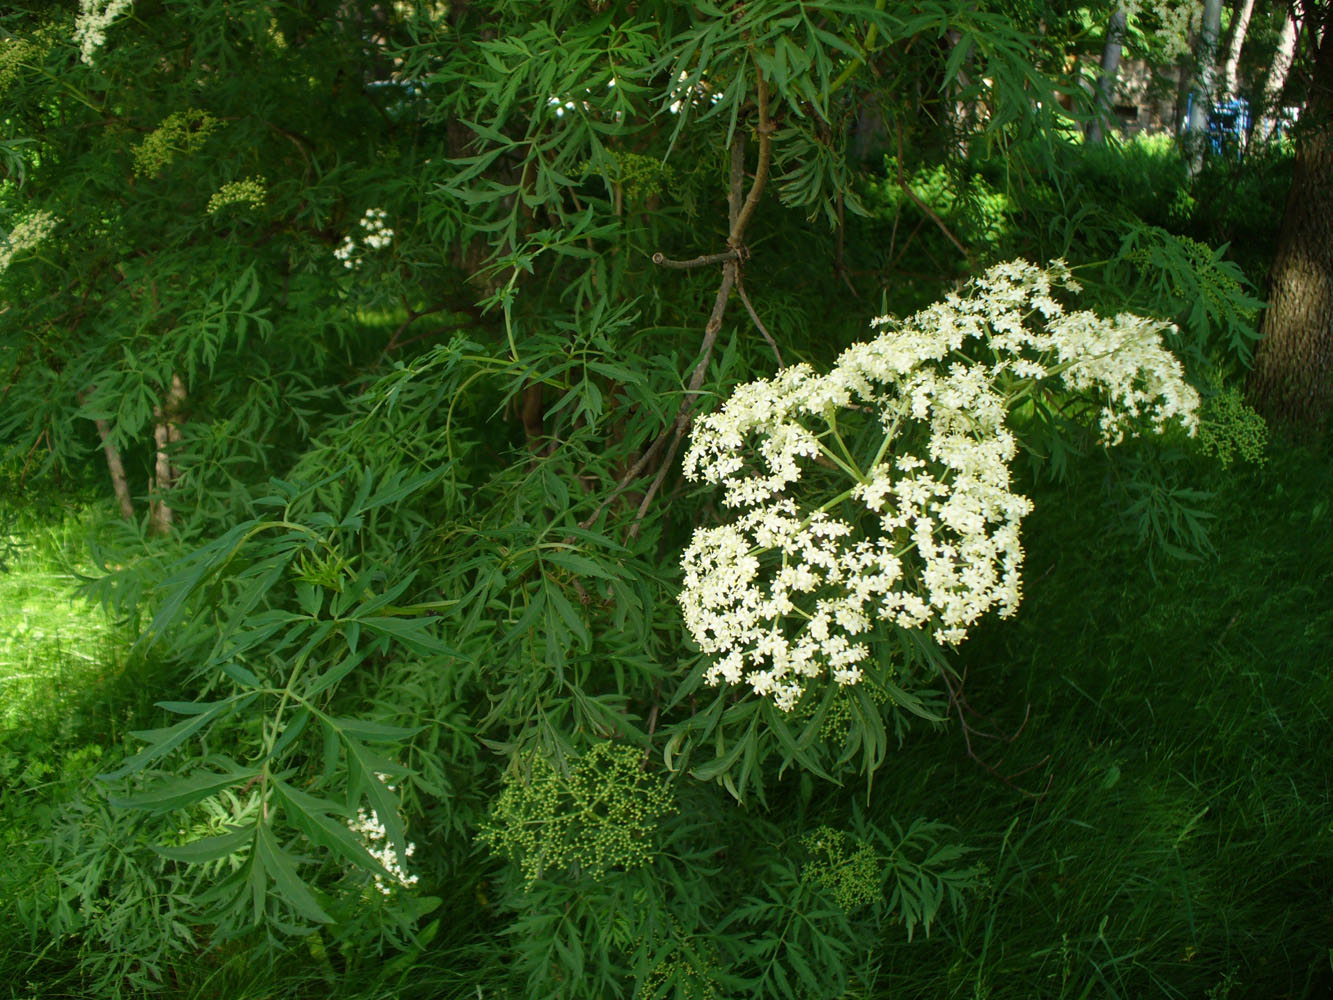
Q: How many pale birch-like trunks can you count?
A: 4